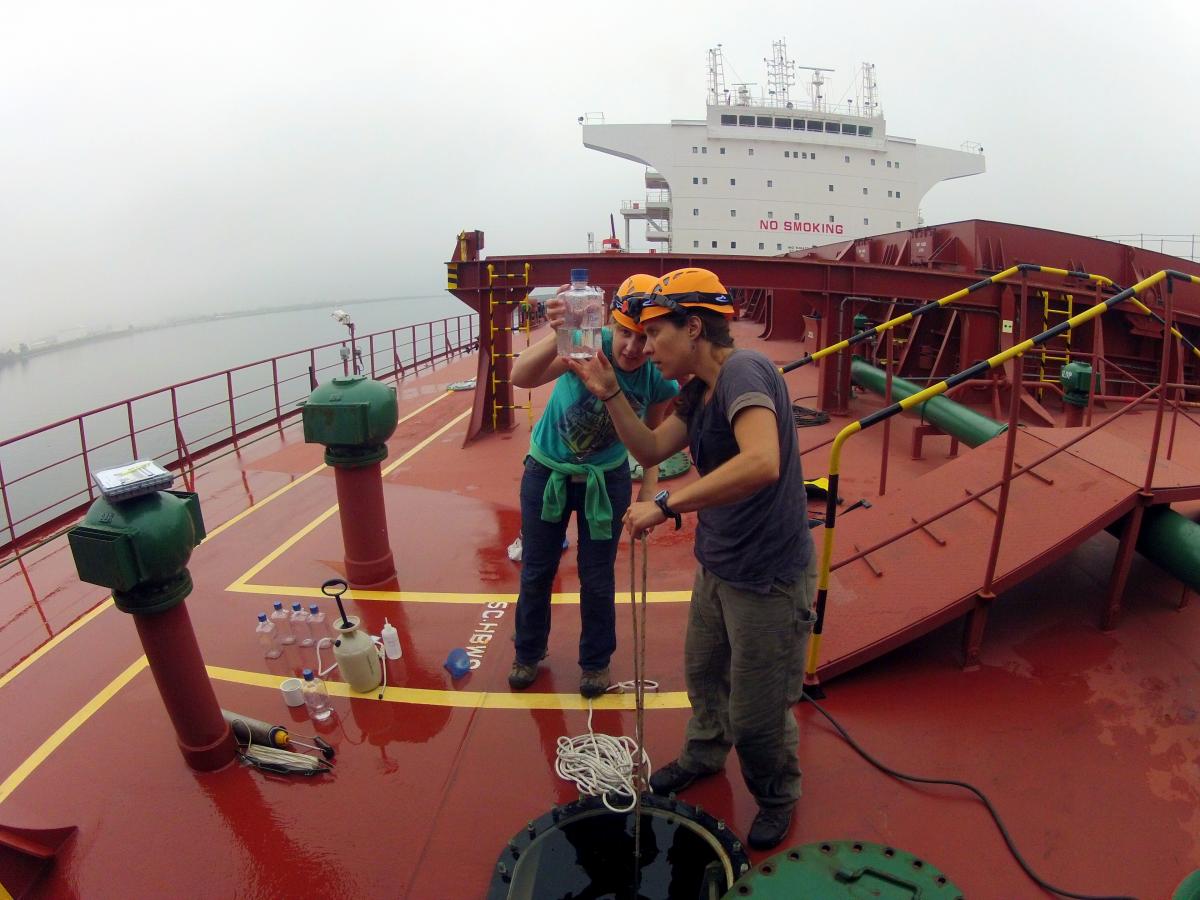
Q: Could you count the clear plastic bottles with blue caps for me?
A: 6